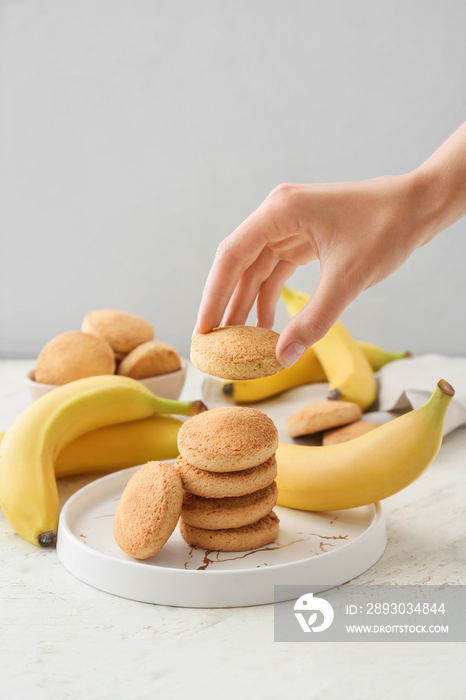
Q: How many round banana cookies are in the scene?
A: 11